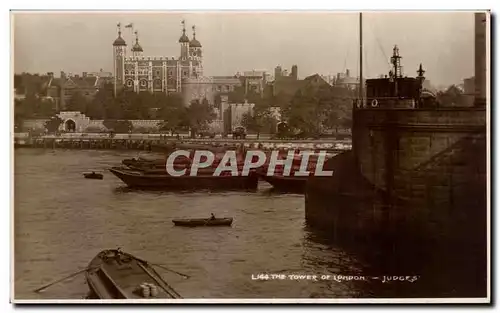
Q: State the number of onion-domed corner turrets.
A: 4